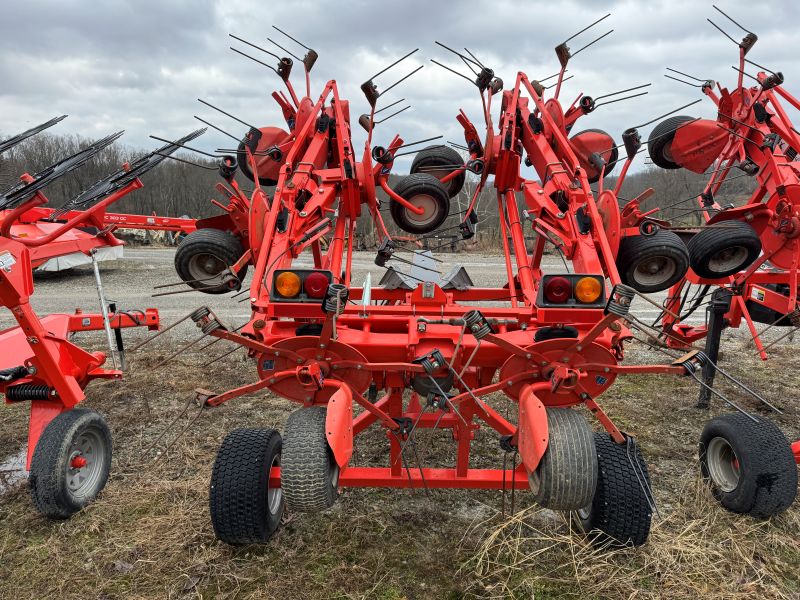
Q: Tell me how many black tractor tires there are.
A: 14